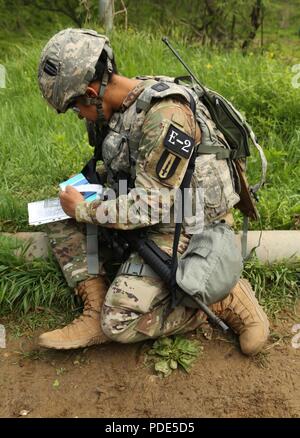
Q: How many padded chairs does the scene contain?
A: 0